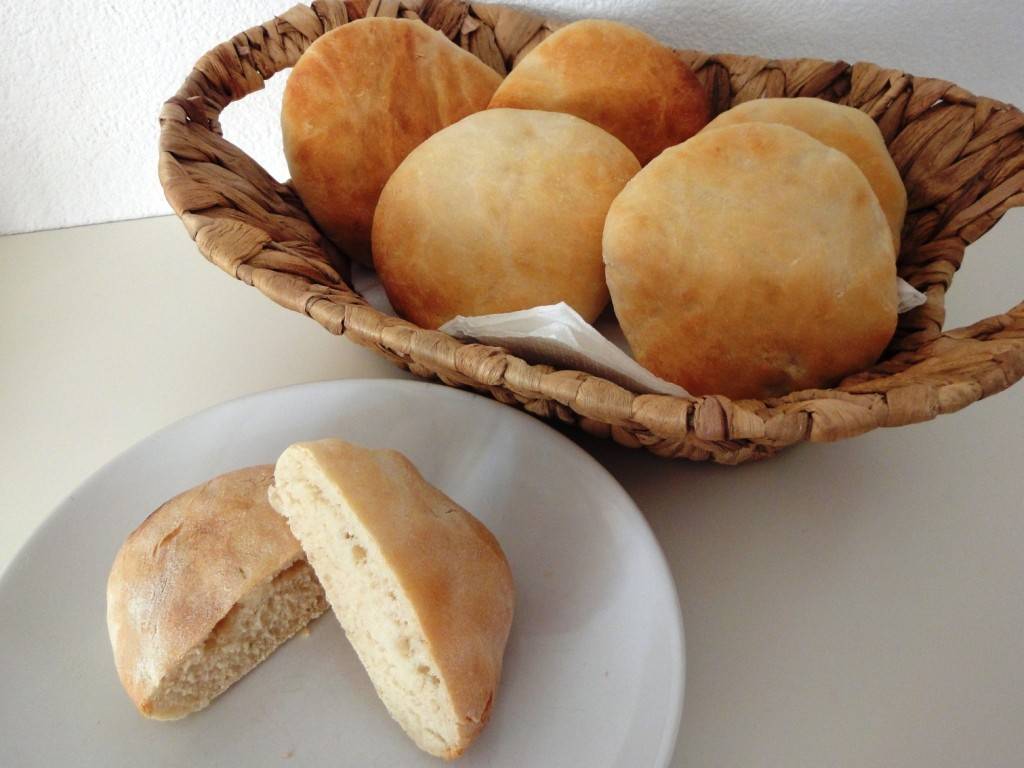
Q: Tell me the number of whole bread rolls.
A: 5